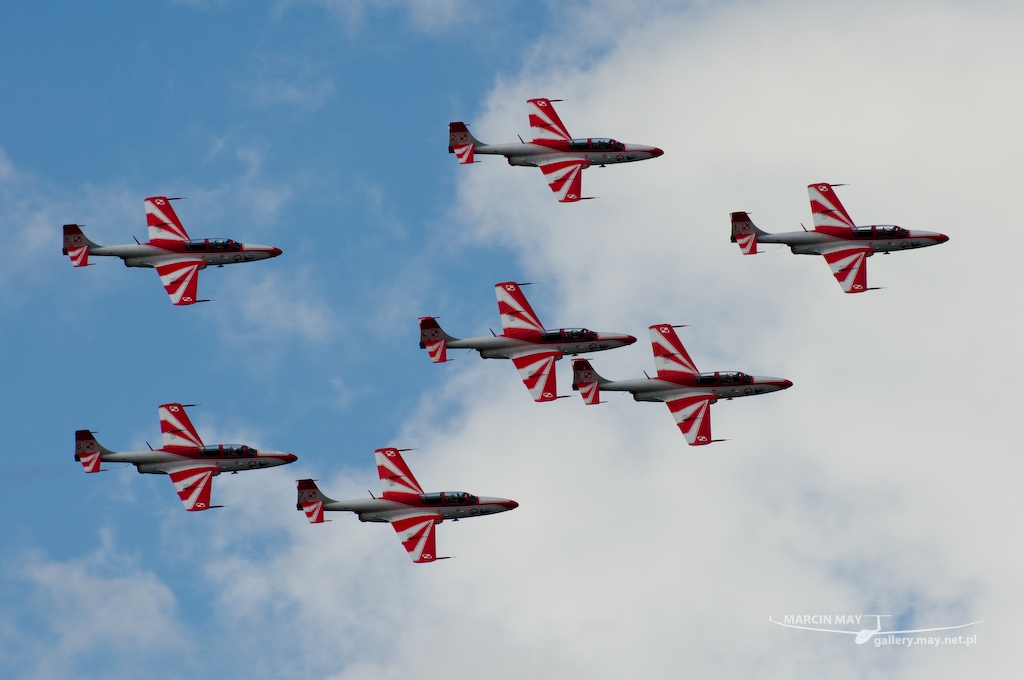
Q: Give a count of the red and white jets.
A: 7